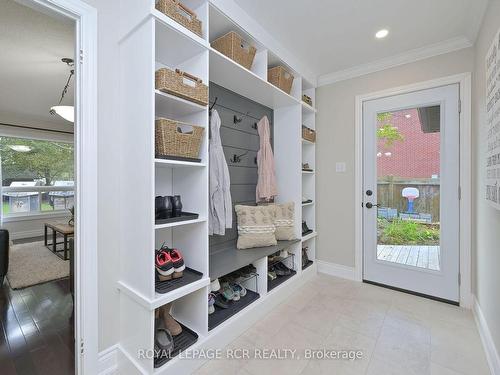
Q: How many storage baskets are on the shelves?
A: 7